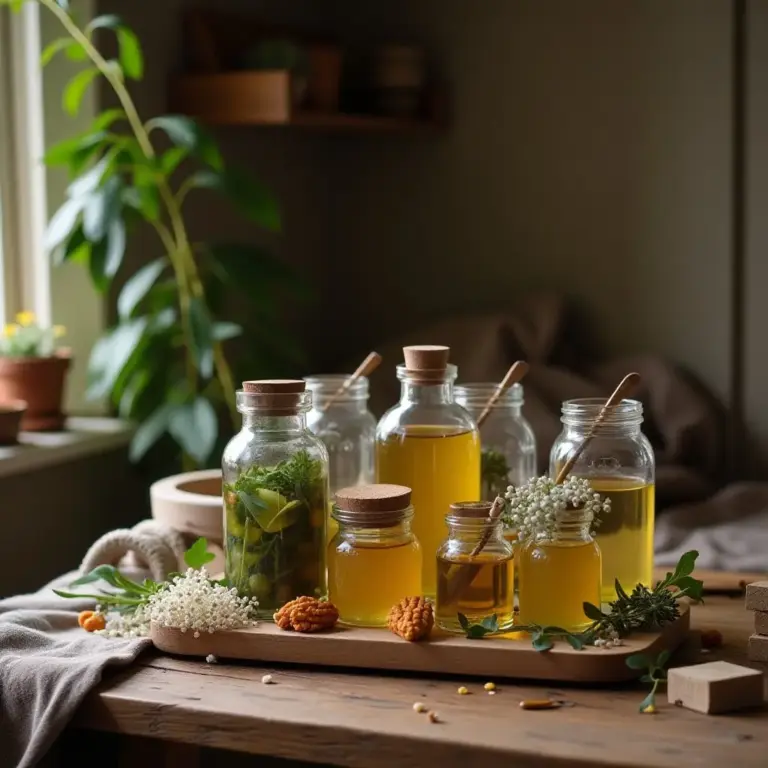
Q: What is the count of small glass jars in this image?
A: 3